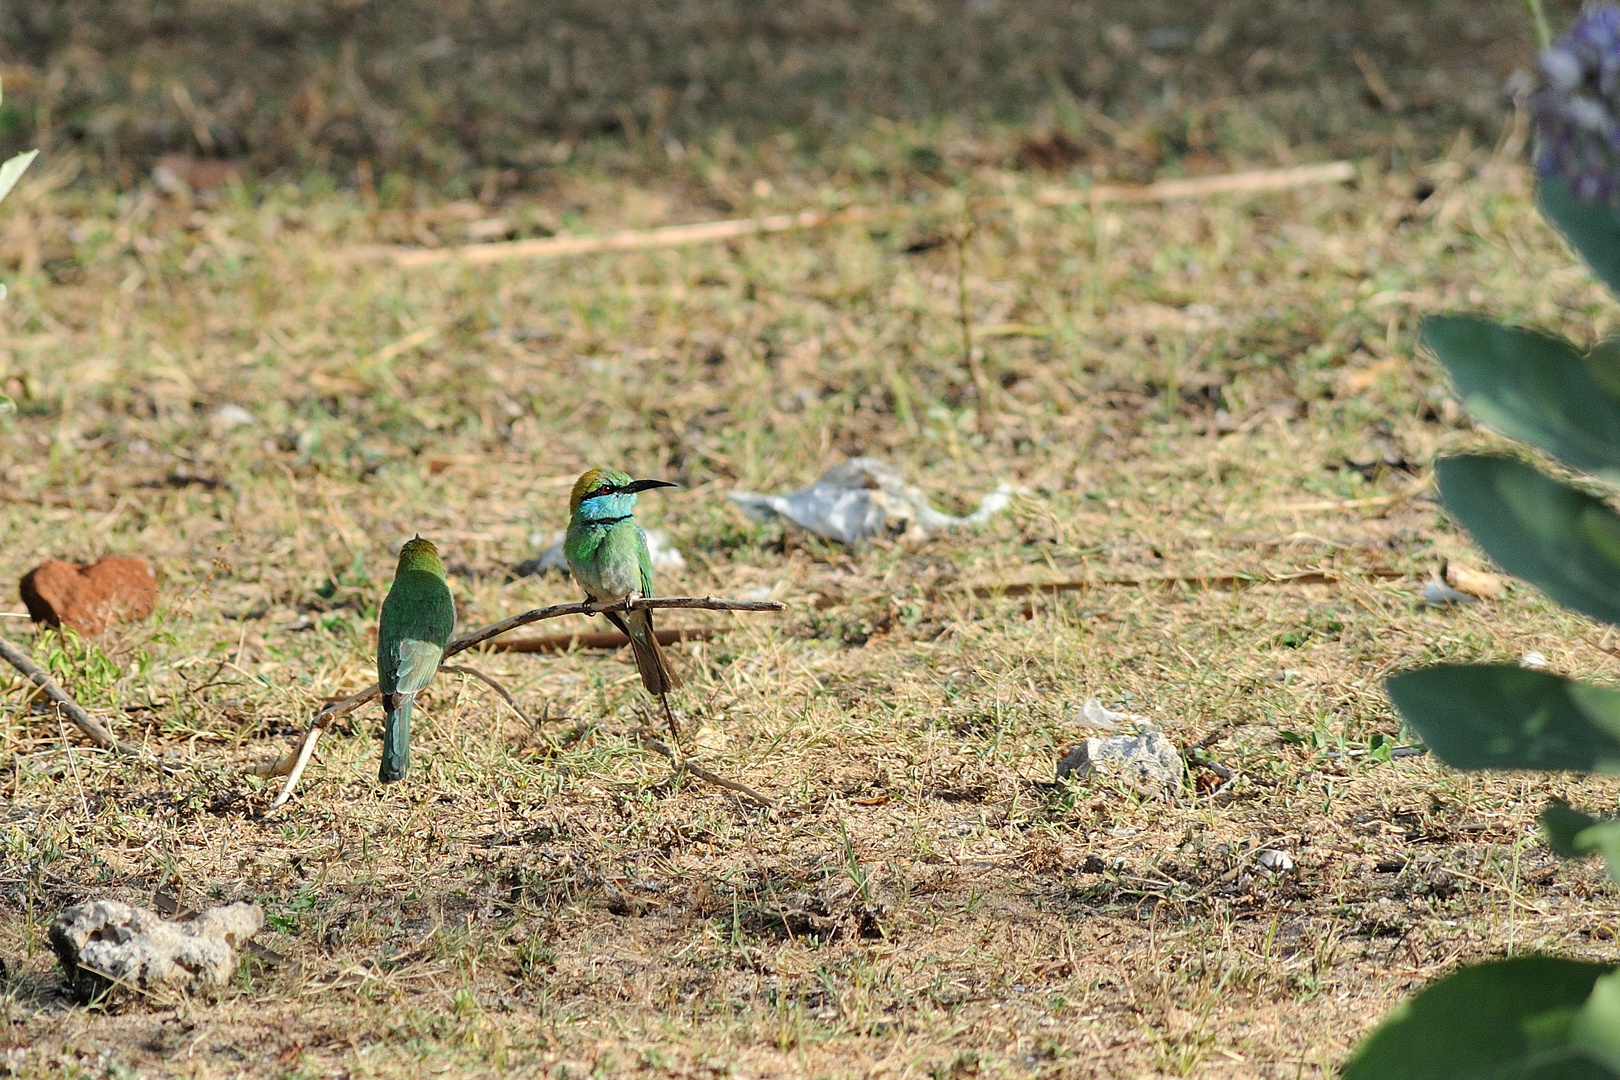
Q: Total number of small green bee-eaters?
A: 2